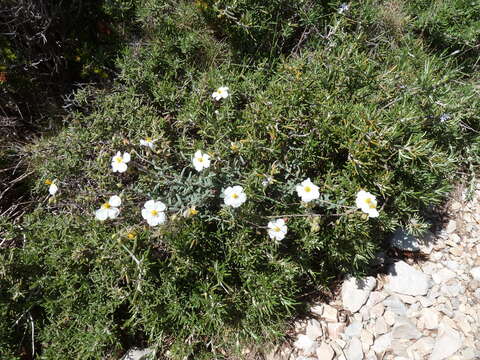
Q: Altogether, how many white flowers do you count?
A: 11